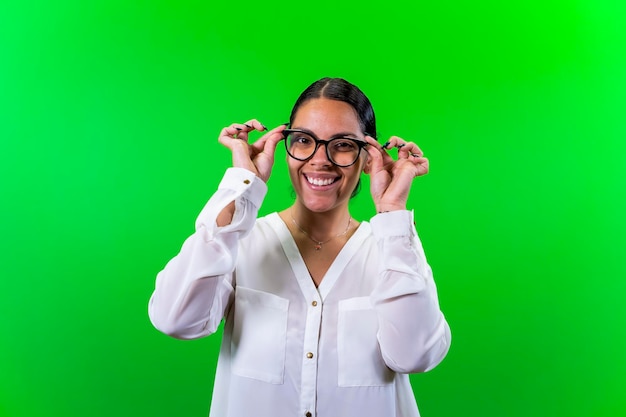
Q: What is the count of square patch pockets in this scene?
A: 2